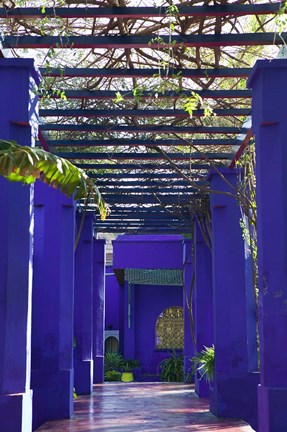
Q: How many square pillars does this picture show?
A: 8